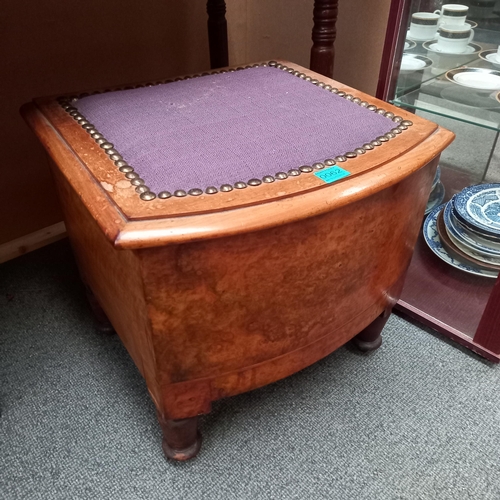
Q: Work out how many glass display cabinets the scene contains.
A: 1